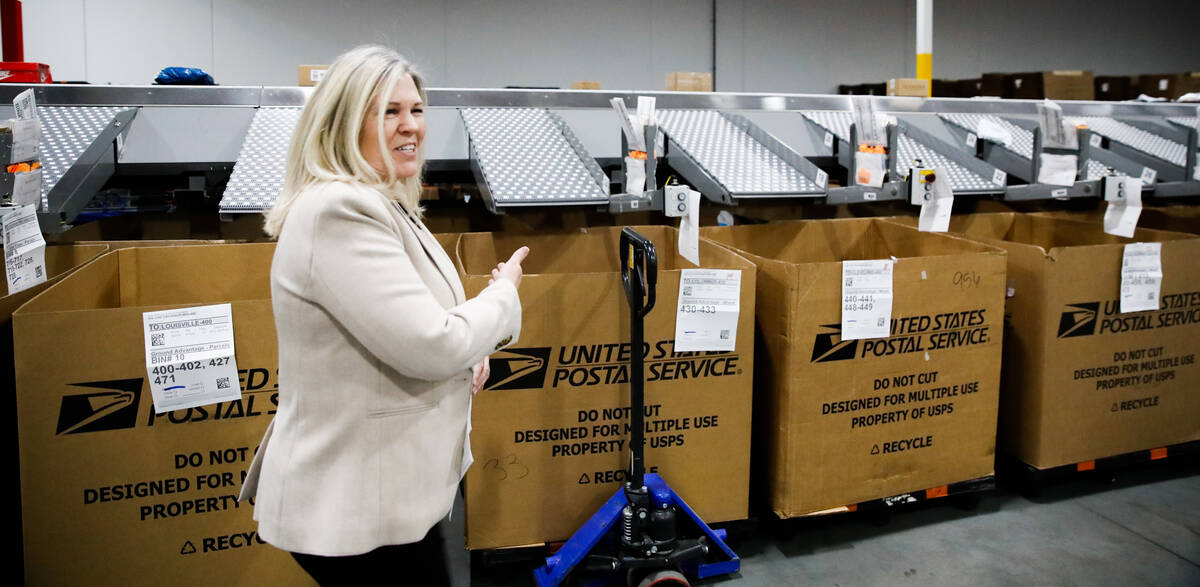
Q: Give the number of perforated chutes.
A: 8